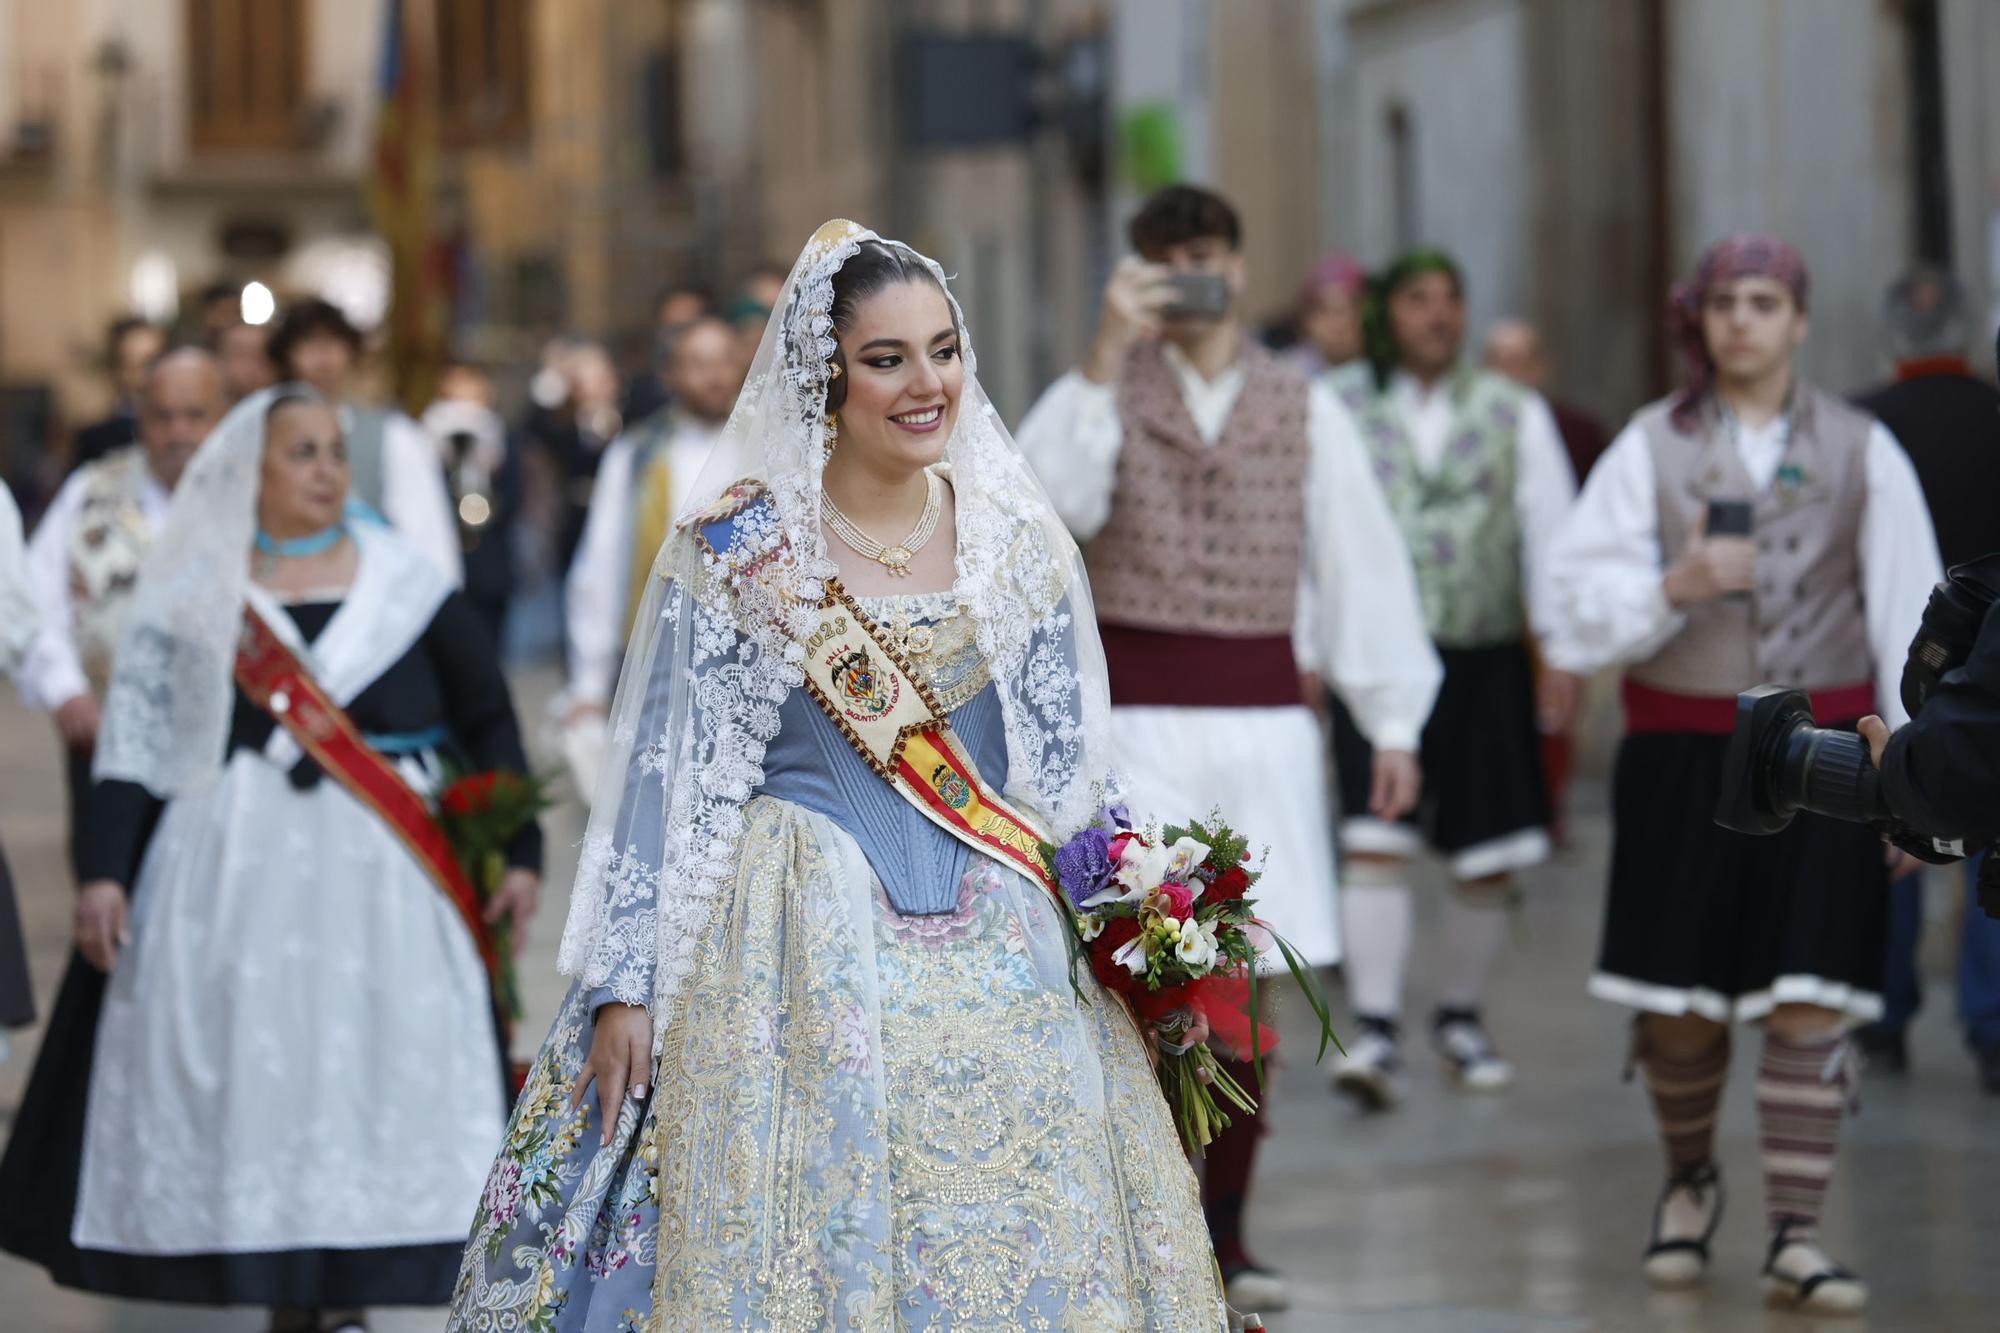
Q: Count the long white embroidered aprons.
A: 1